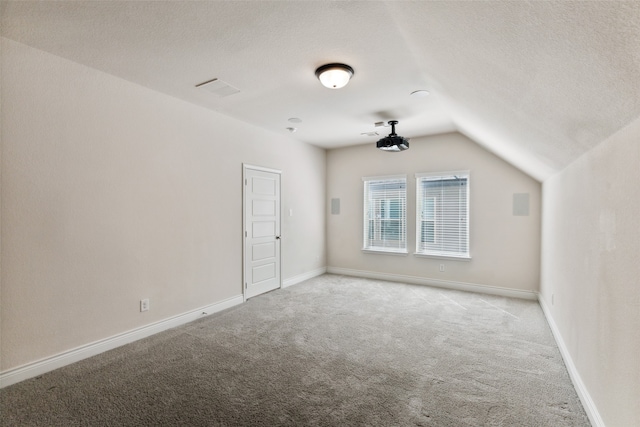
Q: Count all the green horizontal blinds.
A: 0